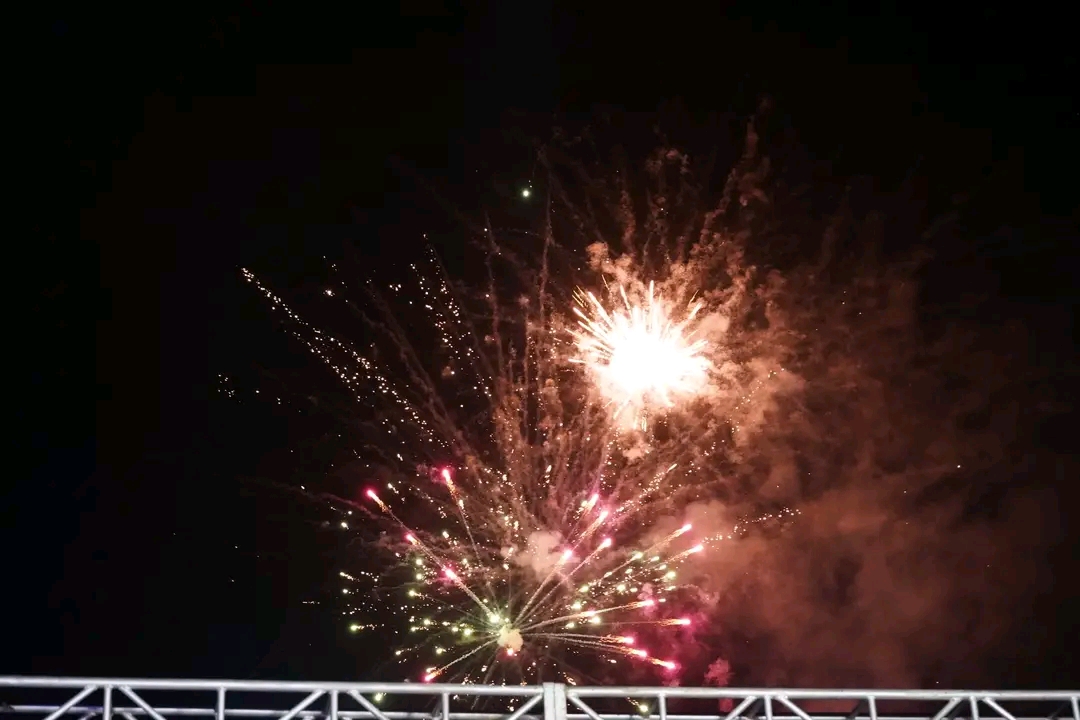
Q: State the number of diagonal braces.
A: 10